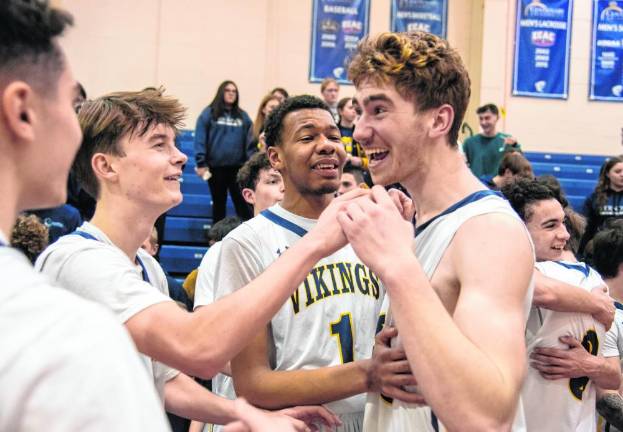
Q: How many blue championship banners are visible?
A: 4